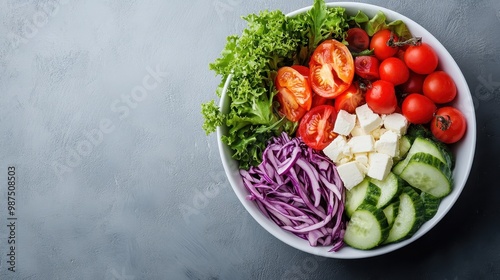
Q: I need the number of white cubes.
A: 8